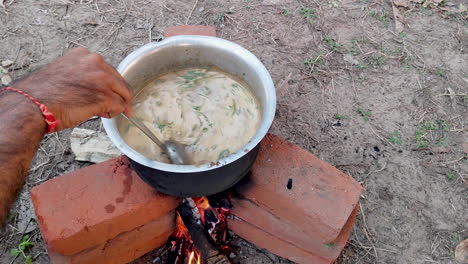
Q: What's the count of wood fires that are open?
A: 1